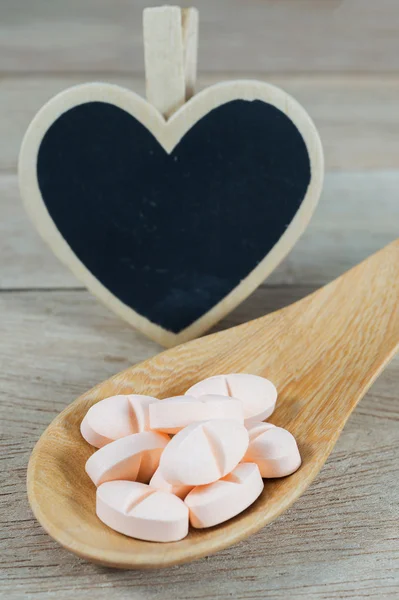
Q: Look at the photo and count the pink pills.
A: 9